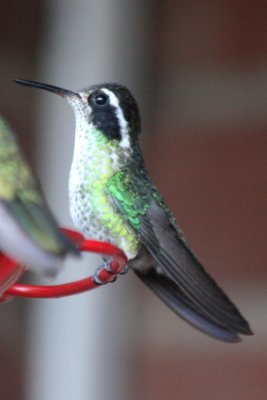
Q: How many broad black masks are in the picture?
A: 1